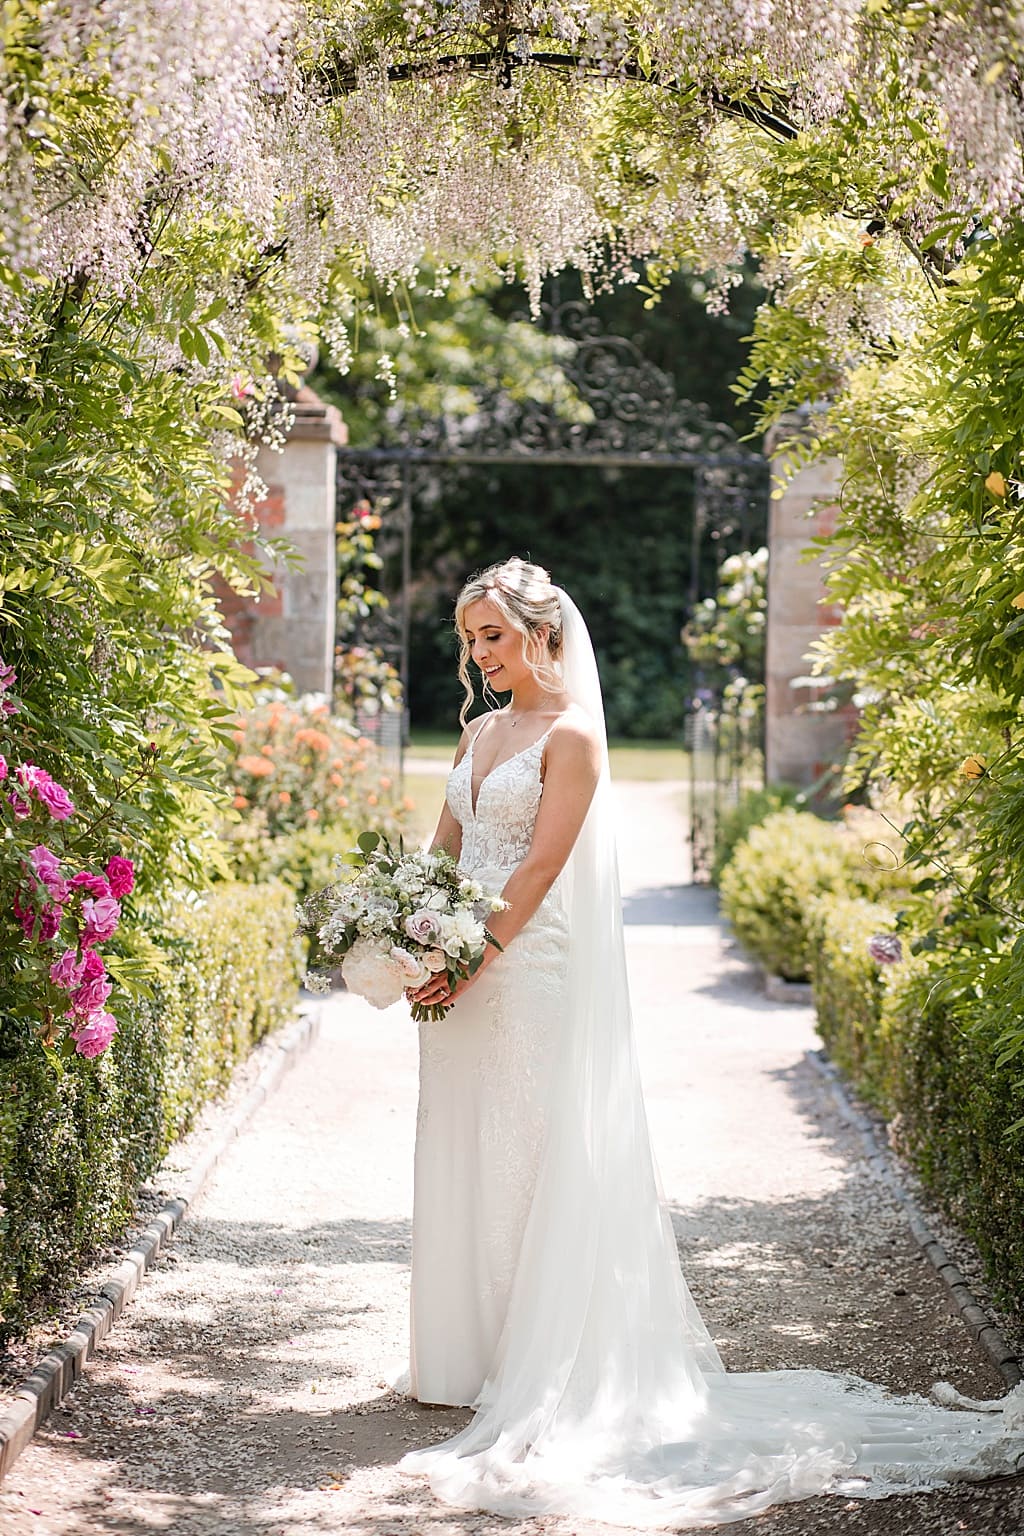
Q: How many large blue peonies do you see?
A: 0